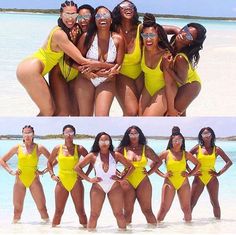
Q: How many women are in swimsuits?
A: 6